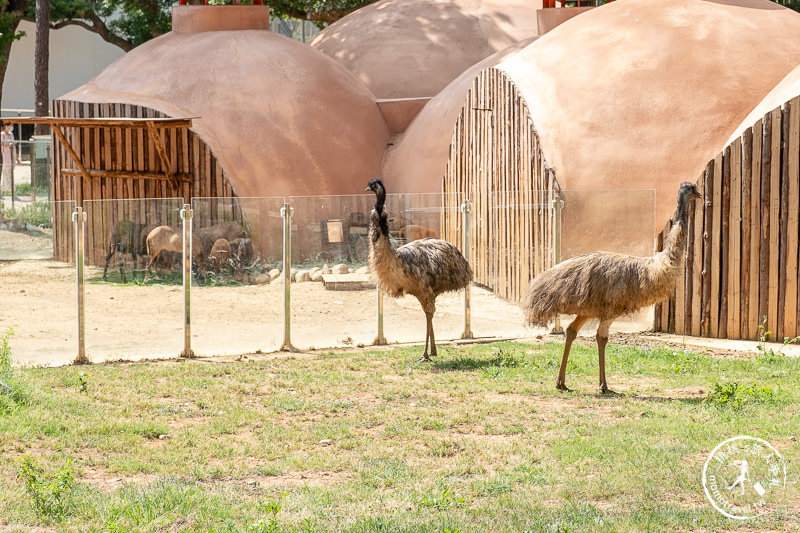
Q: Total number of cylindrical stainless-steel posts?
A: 6